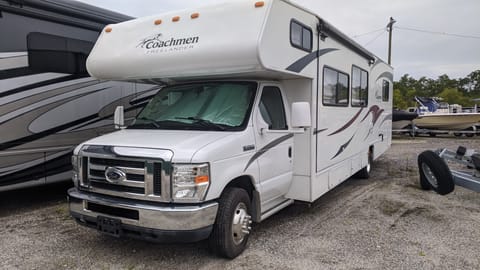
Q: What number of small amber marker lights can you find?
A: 5